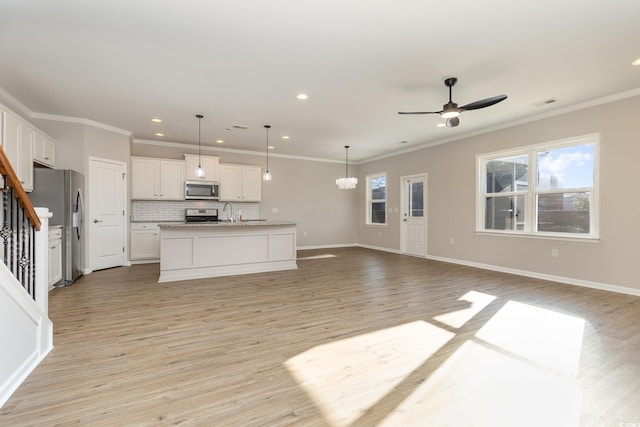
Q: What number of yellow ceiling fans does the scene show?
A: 0